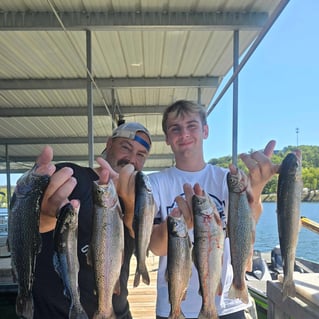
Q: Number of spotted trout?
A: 8